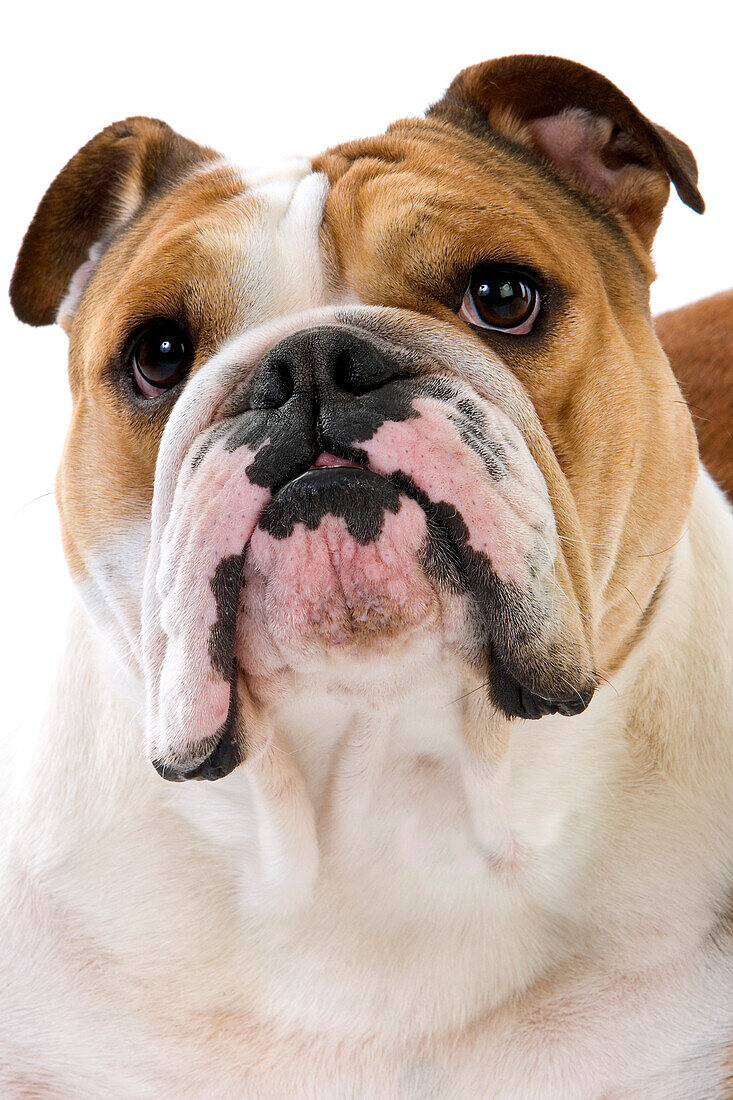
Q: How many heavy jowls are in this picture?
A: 2